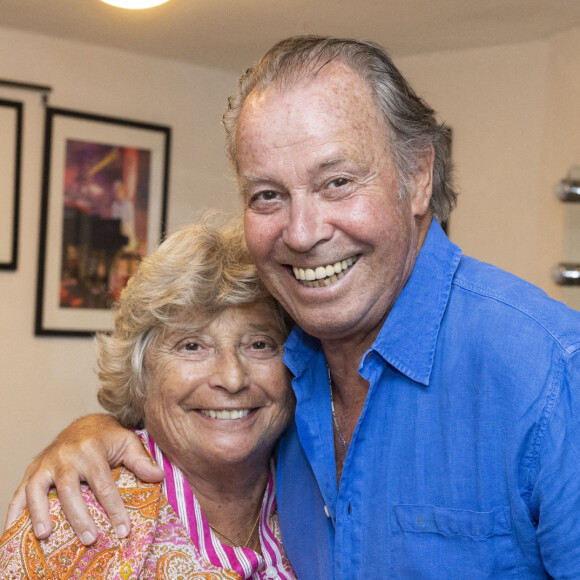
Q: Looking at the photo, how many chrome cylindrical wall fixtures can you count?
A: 2